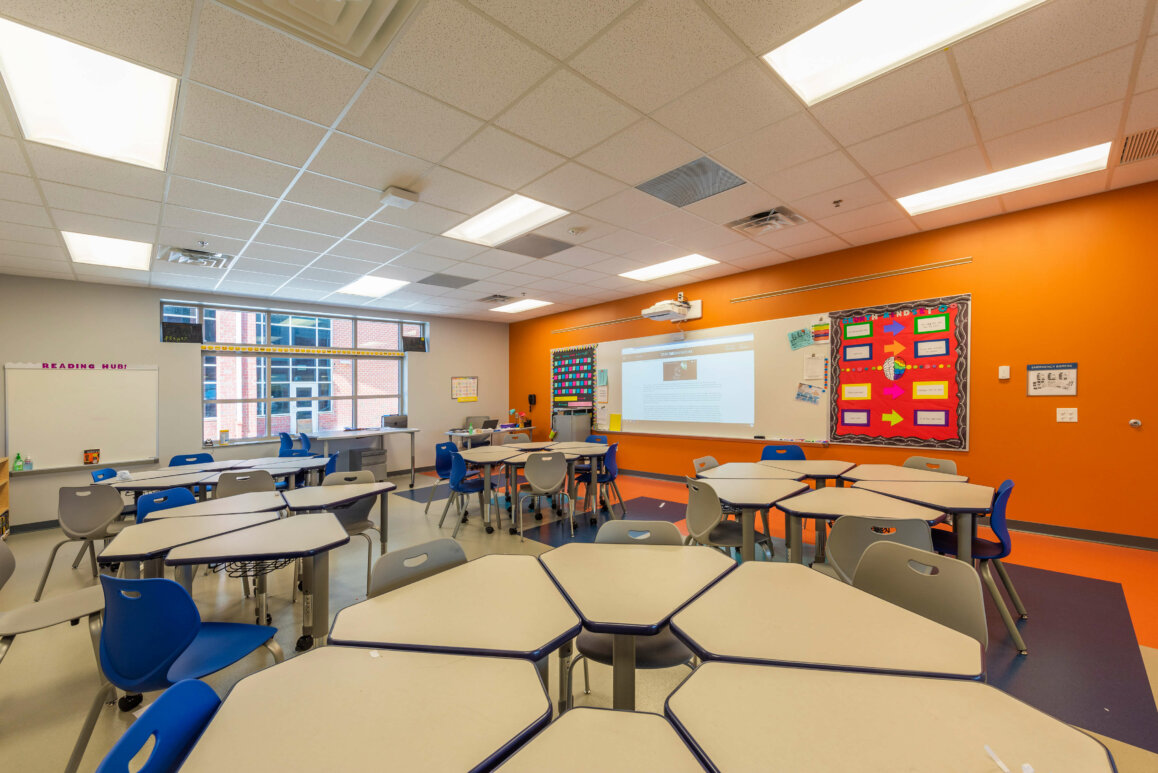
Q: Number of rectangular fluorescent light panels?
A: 8